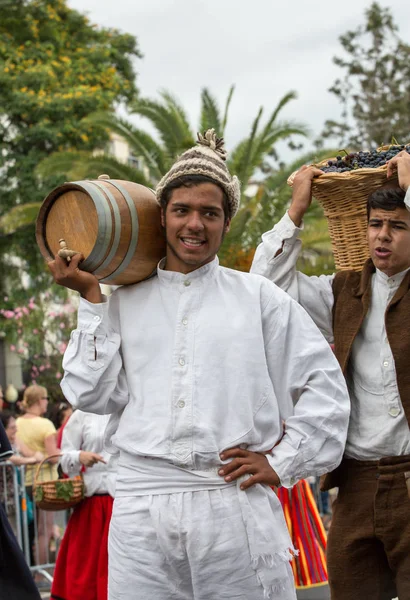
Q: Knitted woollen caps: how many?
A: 1